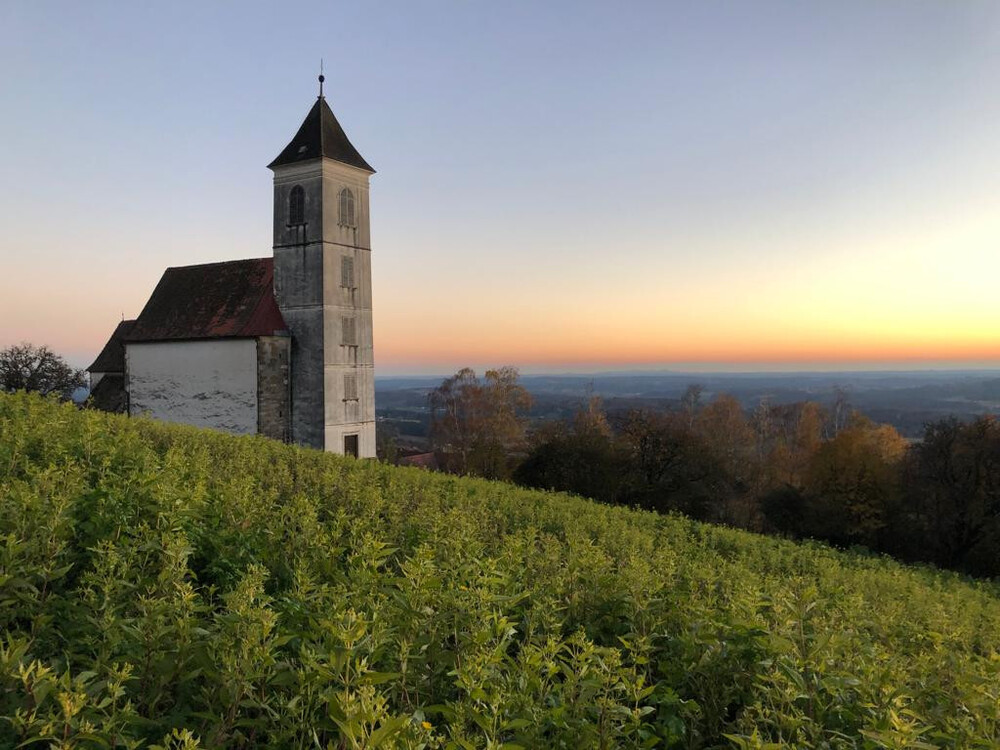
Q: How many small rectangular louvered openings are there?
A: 3